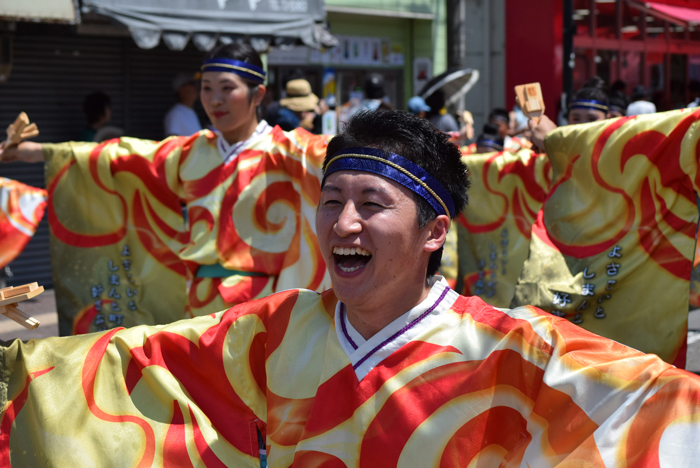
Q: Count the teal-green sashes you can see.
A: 1